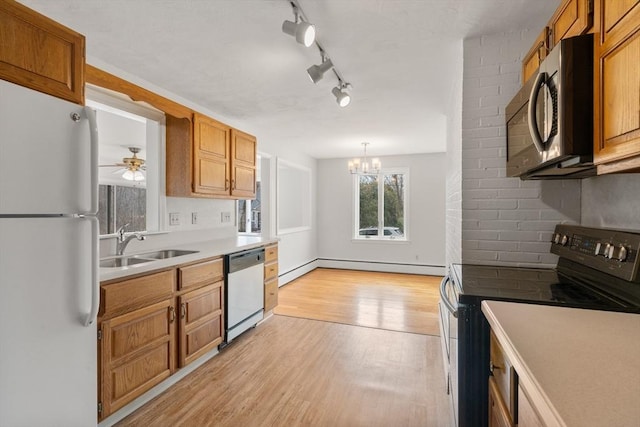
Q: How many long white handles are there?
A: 2